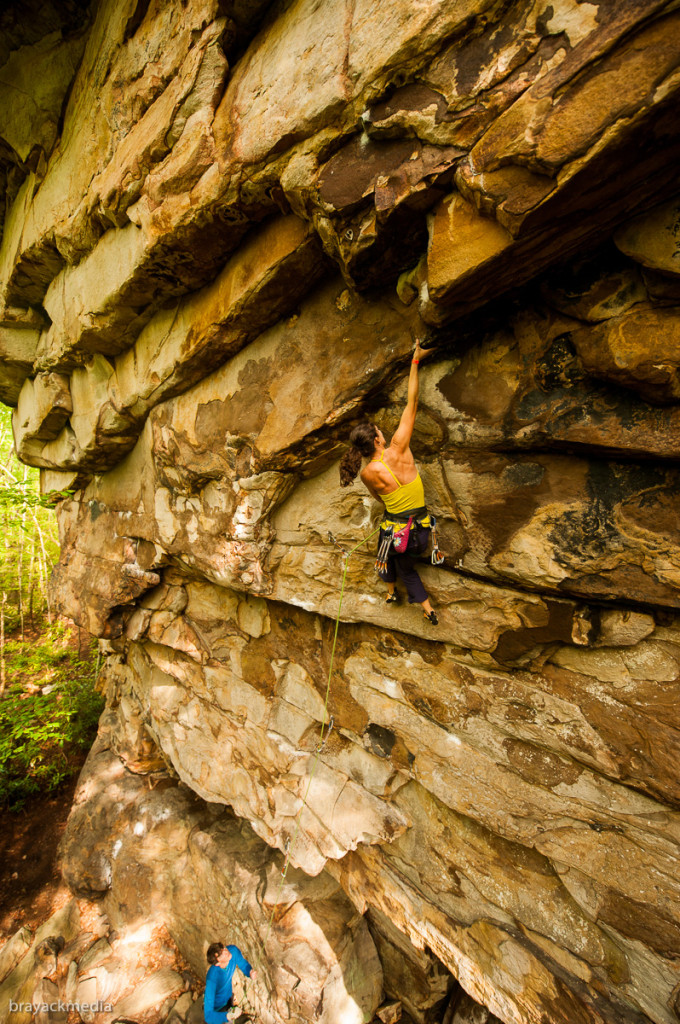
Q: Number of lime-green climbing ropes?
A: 1